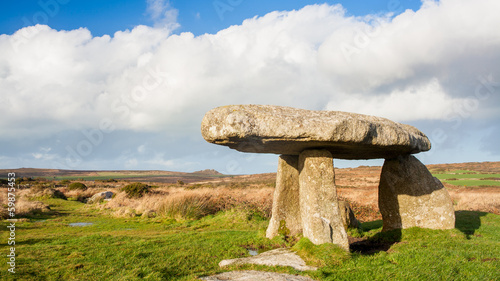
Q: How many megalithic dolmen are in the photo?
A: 1